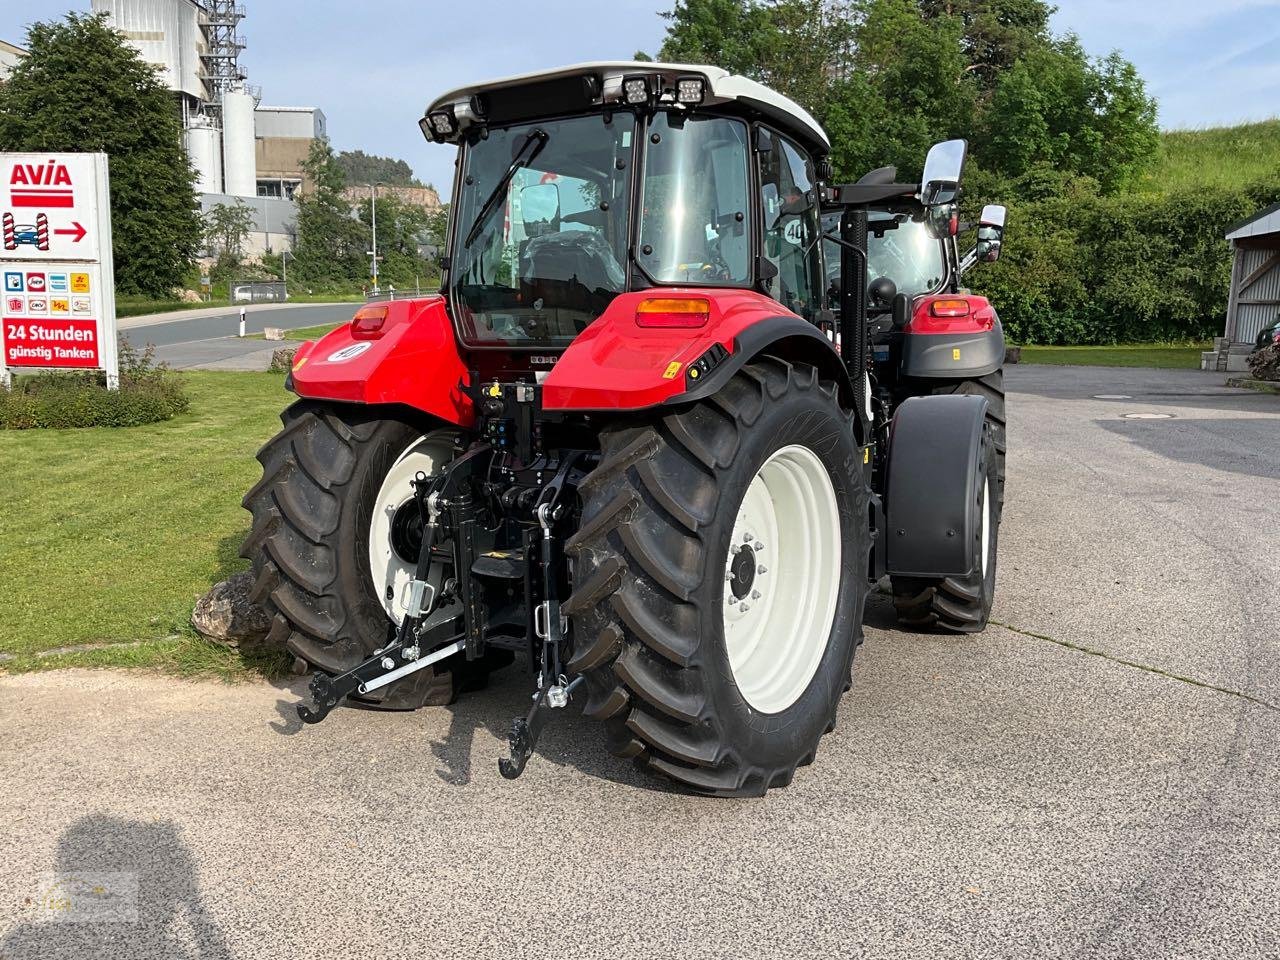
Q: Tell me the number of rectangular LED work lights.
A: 4